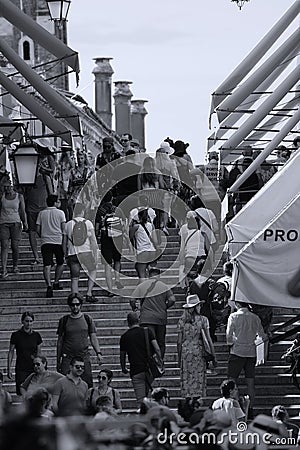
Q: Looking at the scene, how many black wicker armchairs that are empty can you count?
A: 0